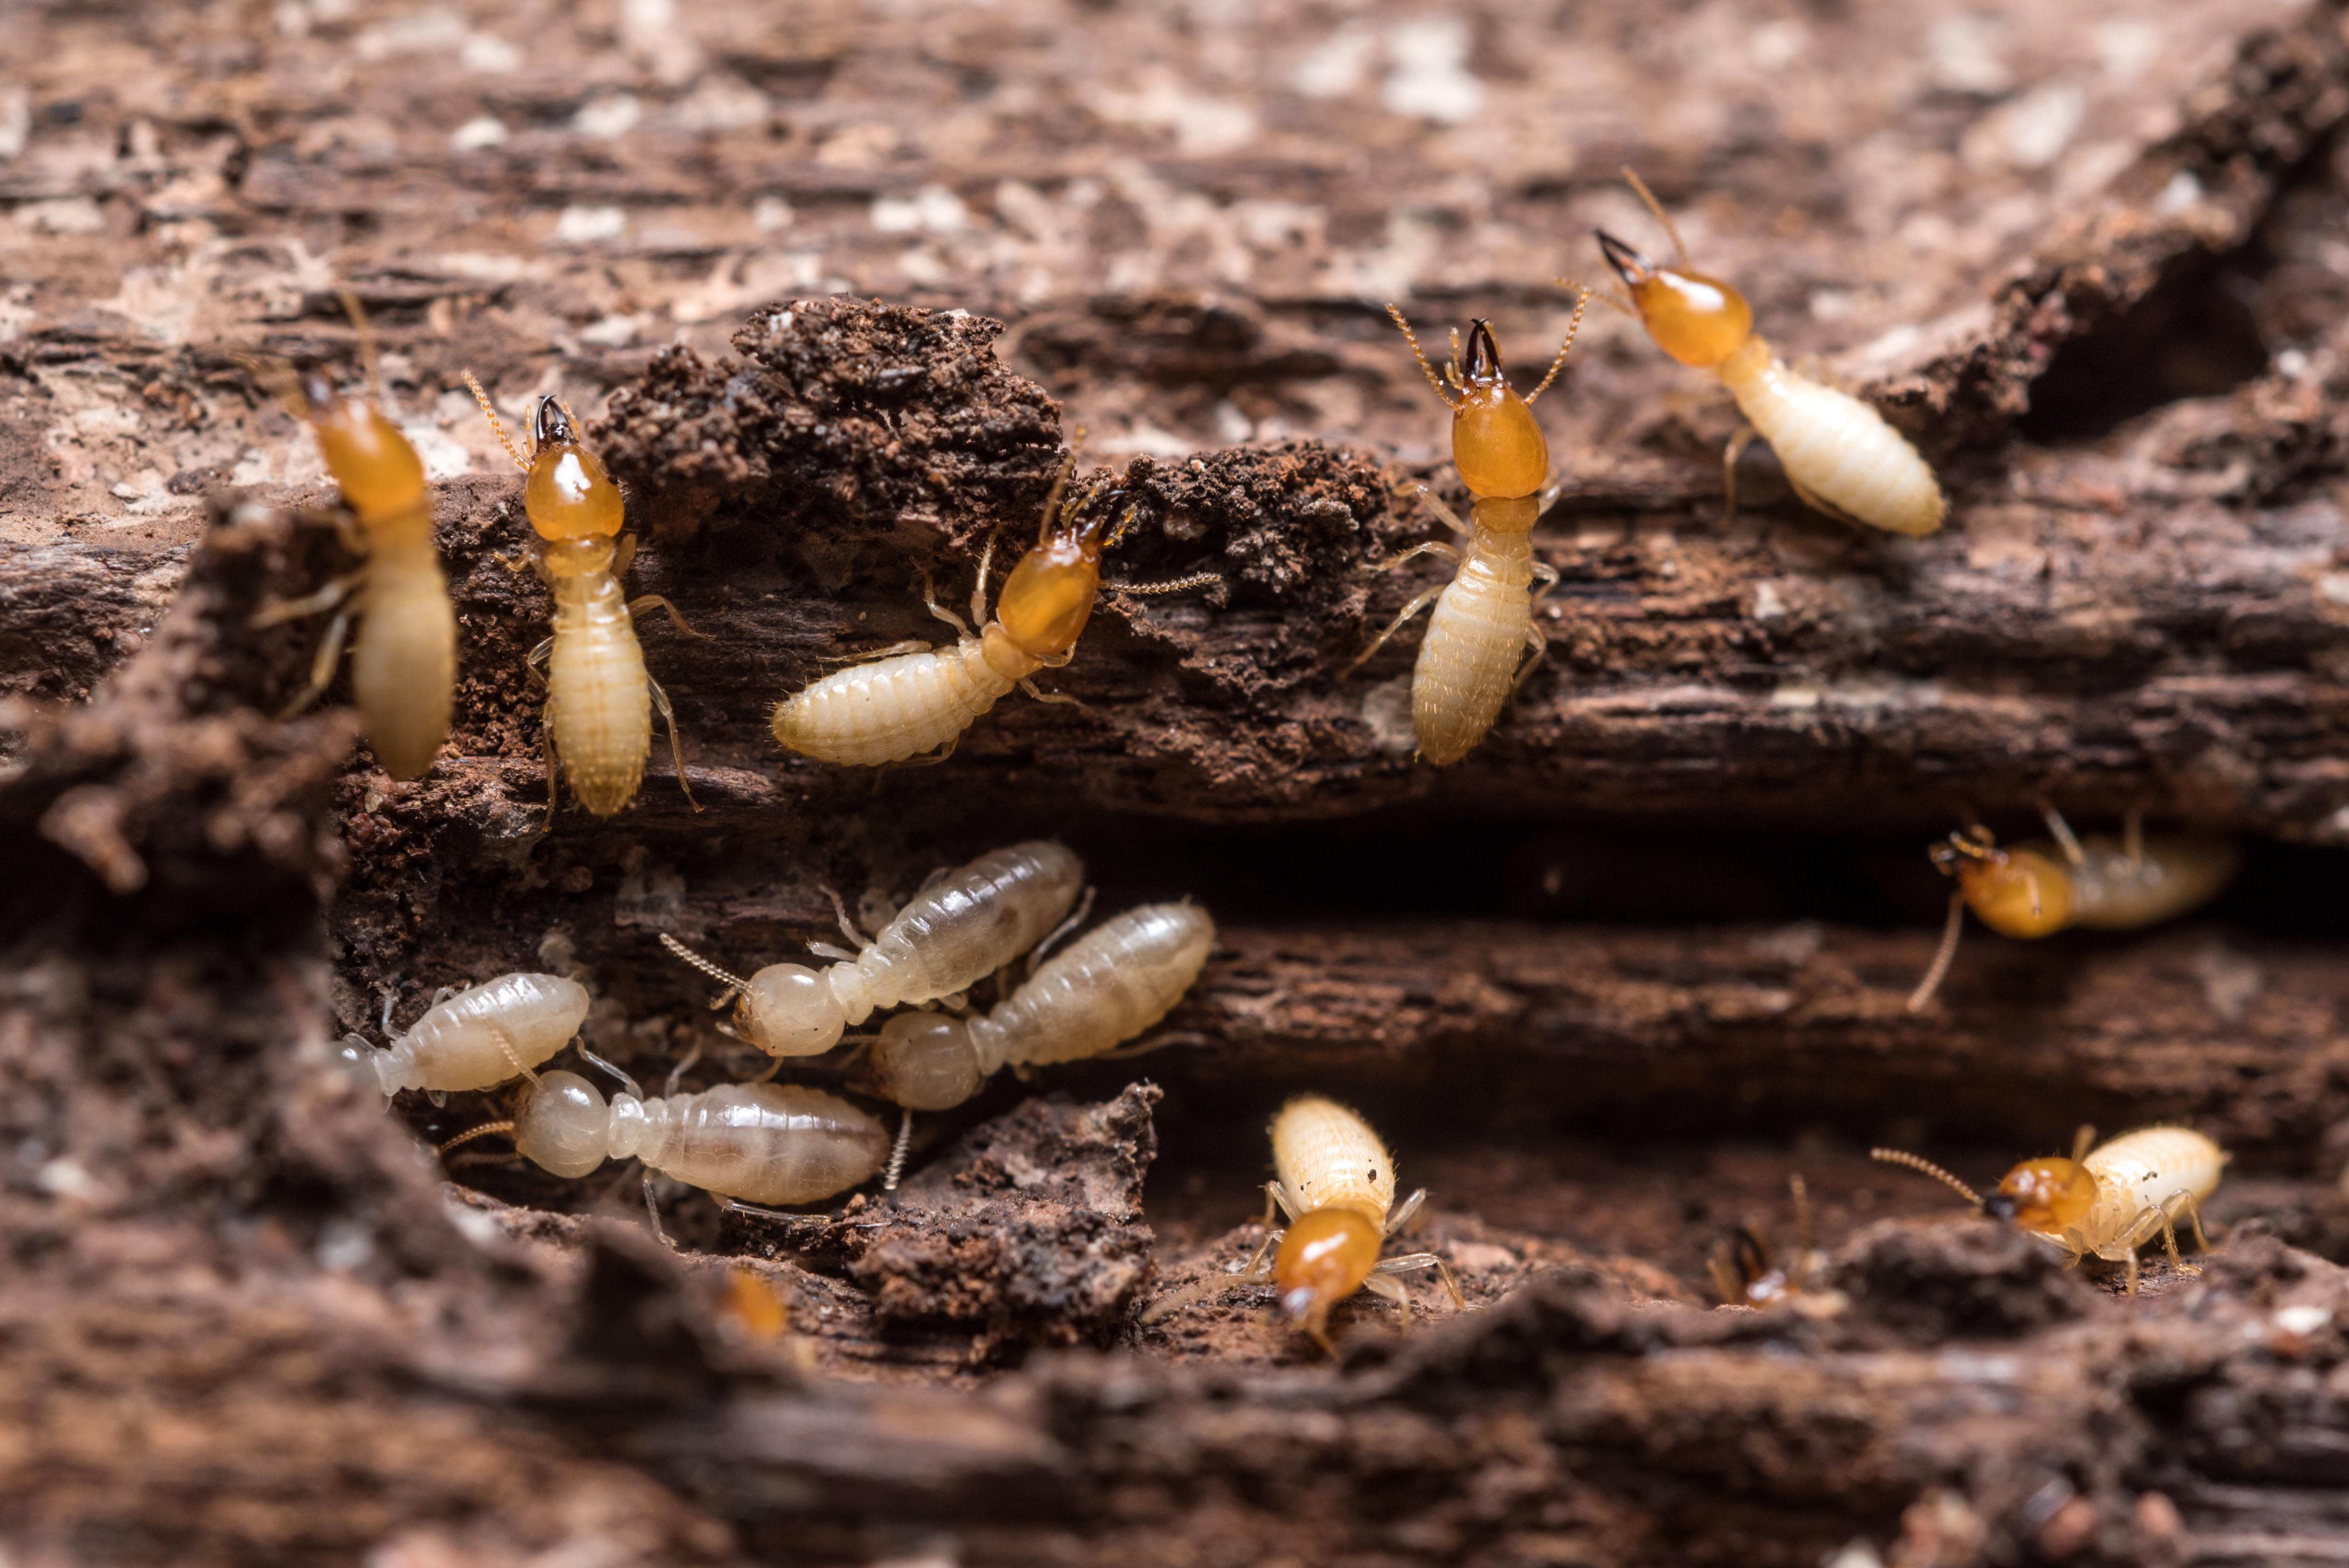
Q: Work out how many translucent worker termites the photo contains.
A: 4